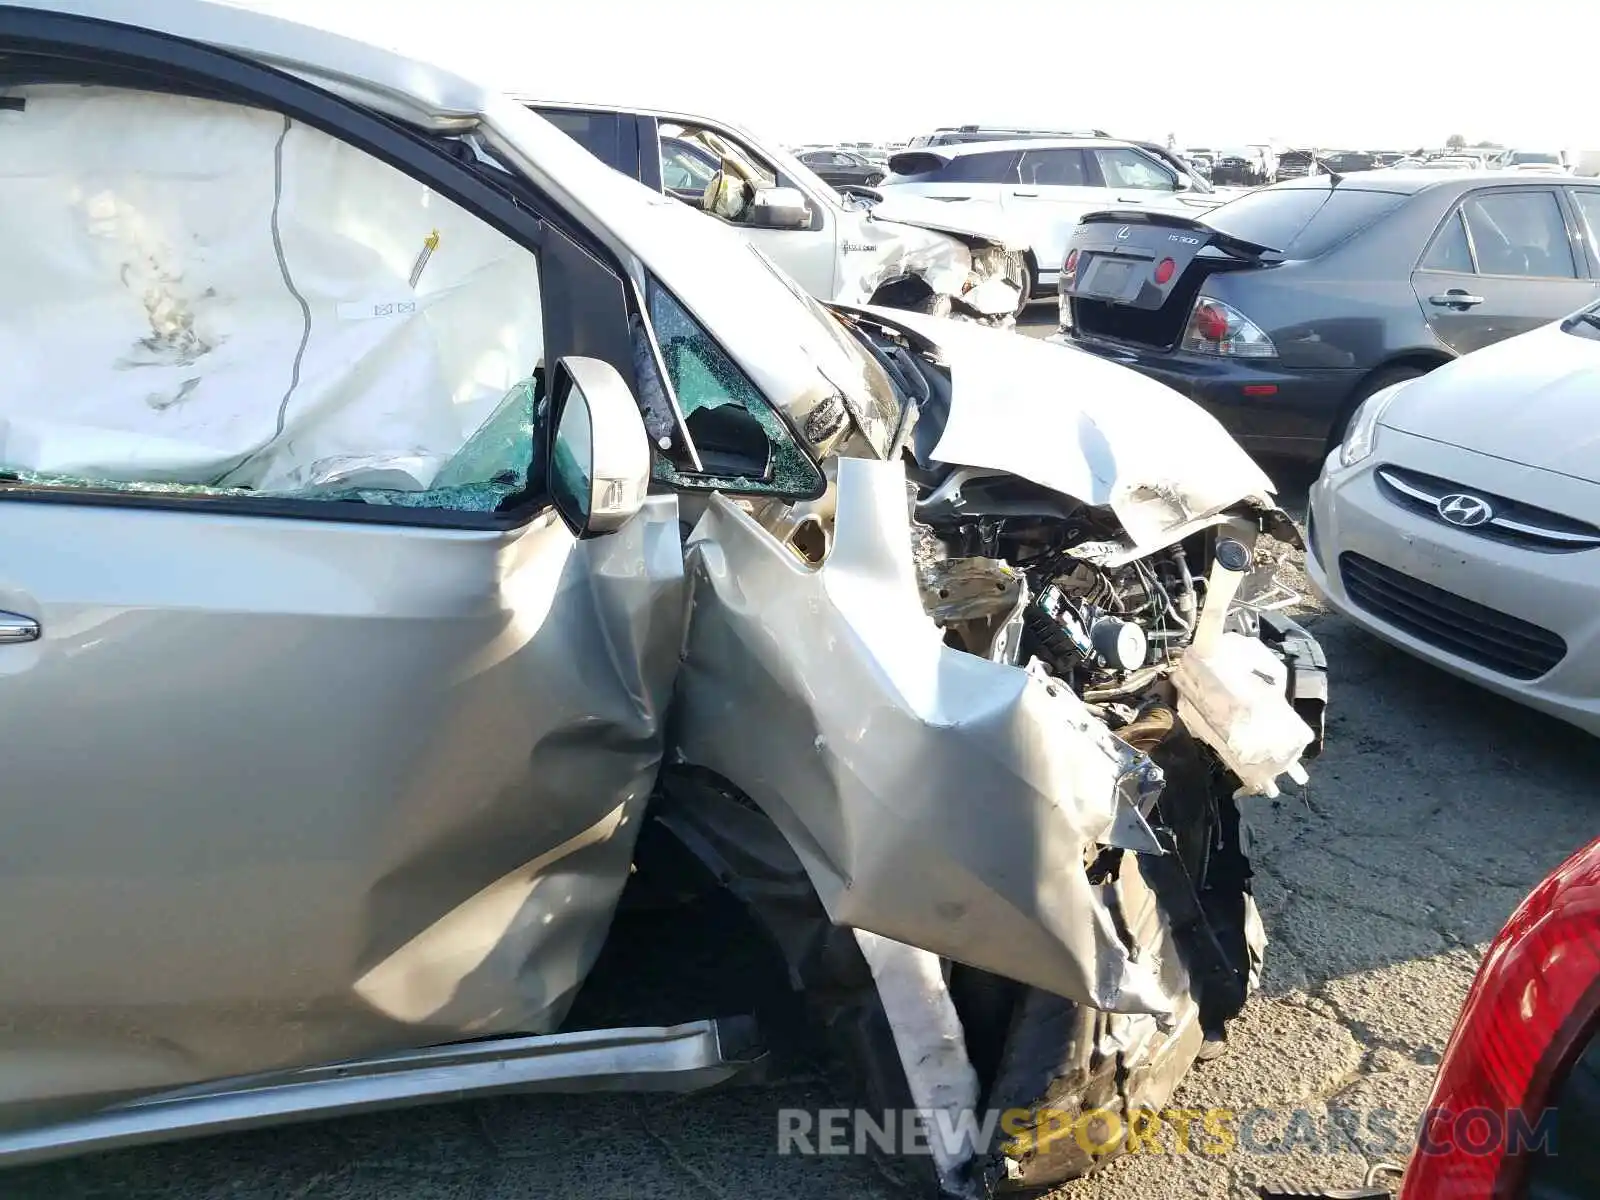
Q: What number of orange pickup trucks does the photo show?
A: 0